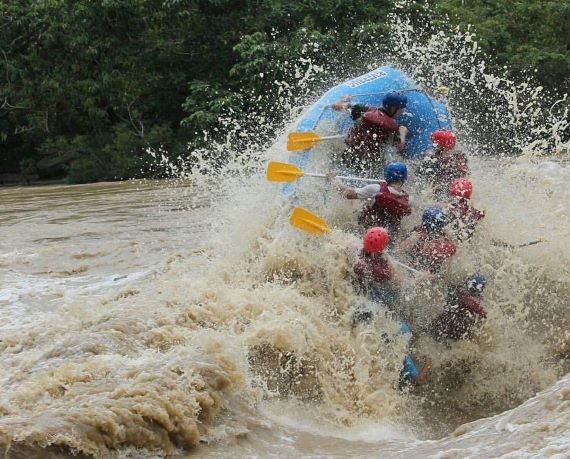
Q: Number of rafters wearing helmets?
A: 7